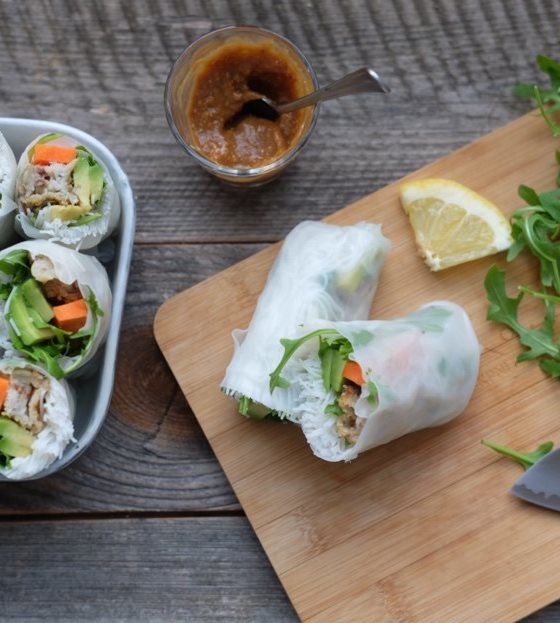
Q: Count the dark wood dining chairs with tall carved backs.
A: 0